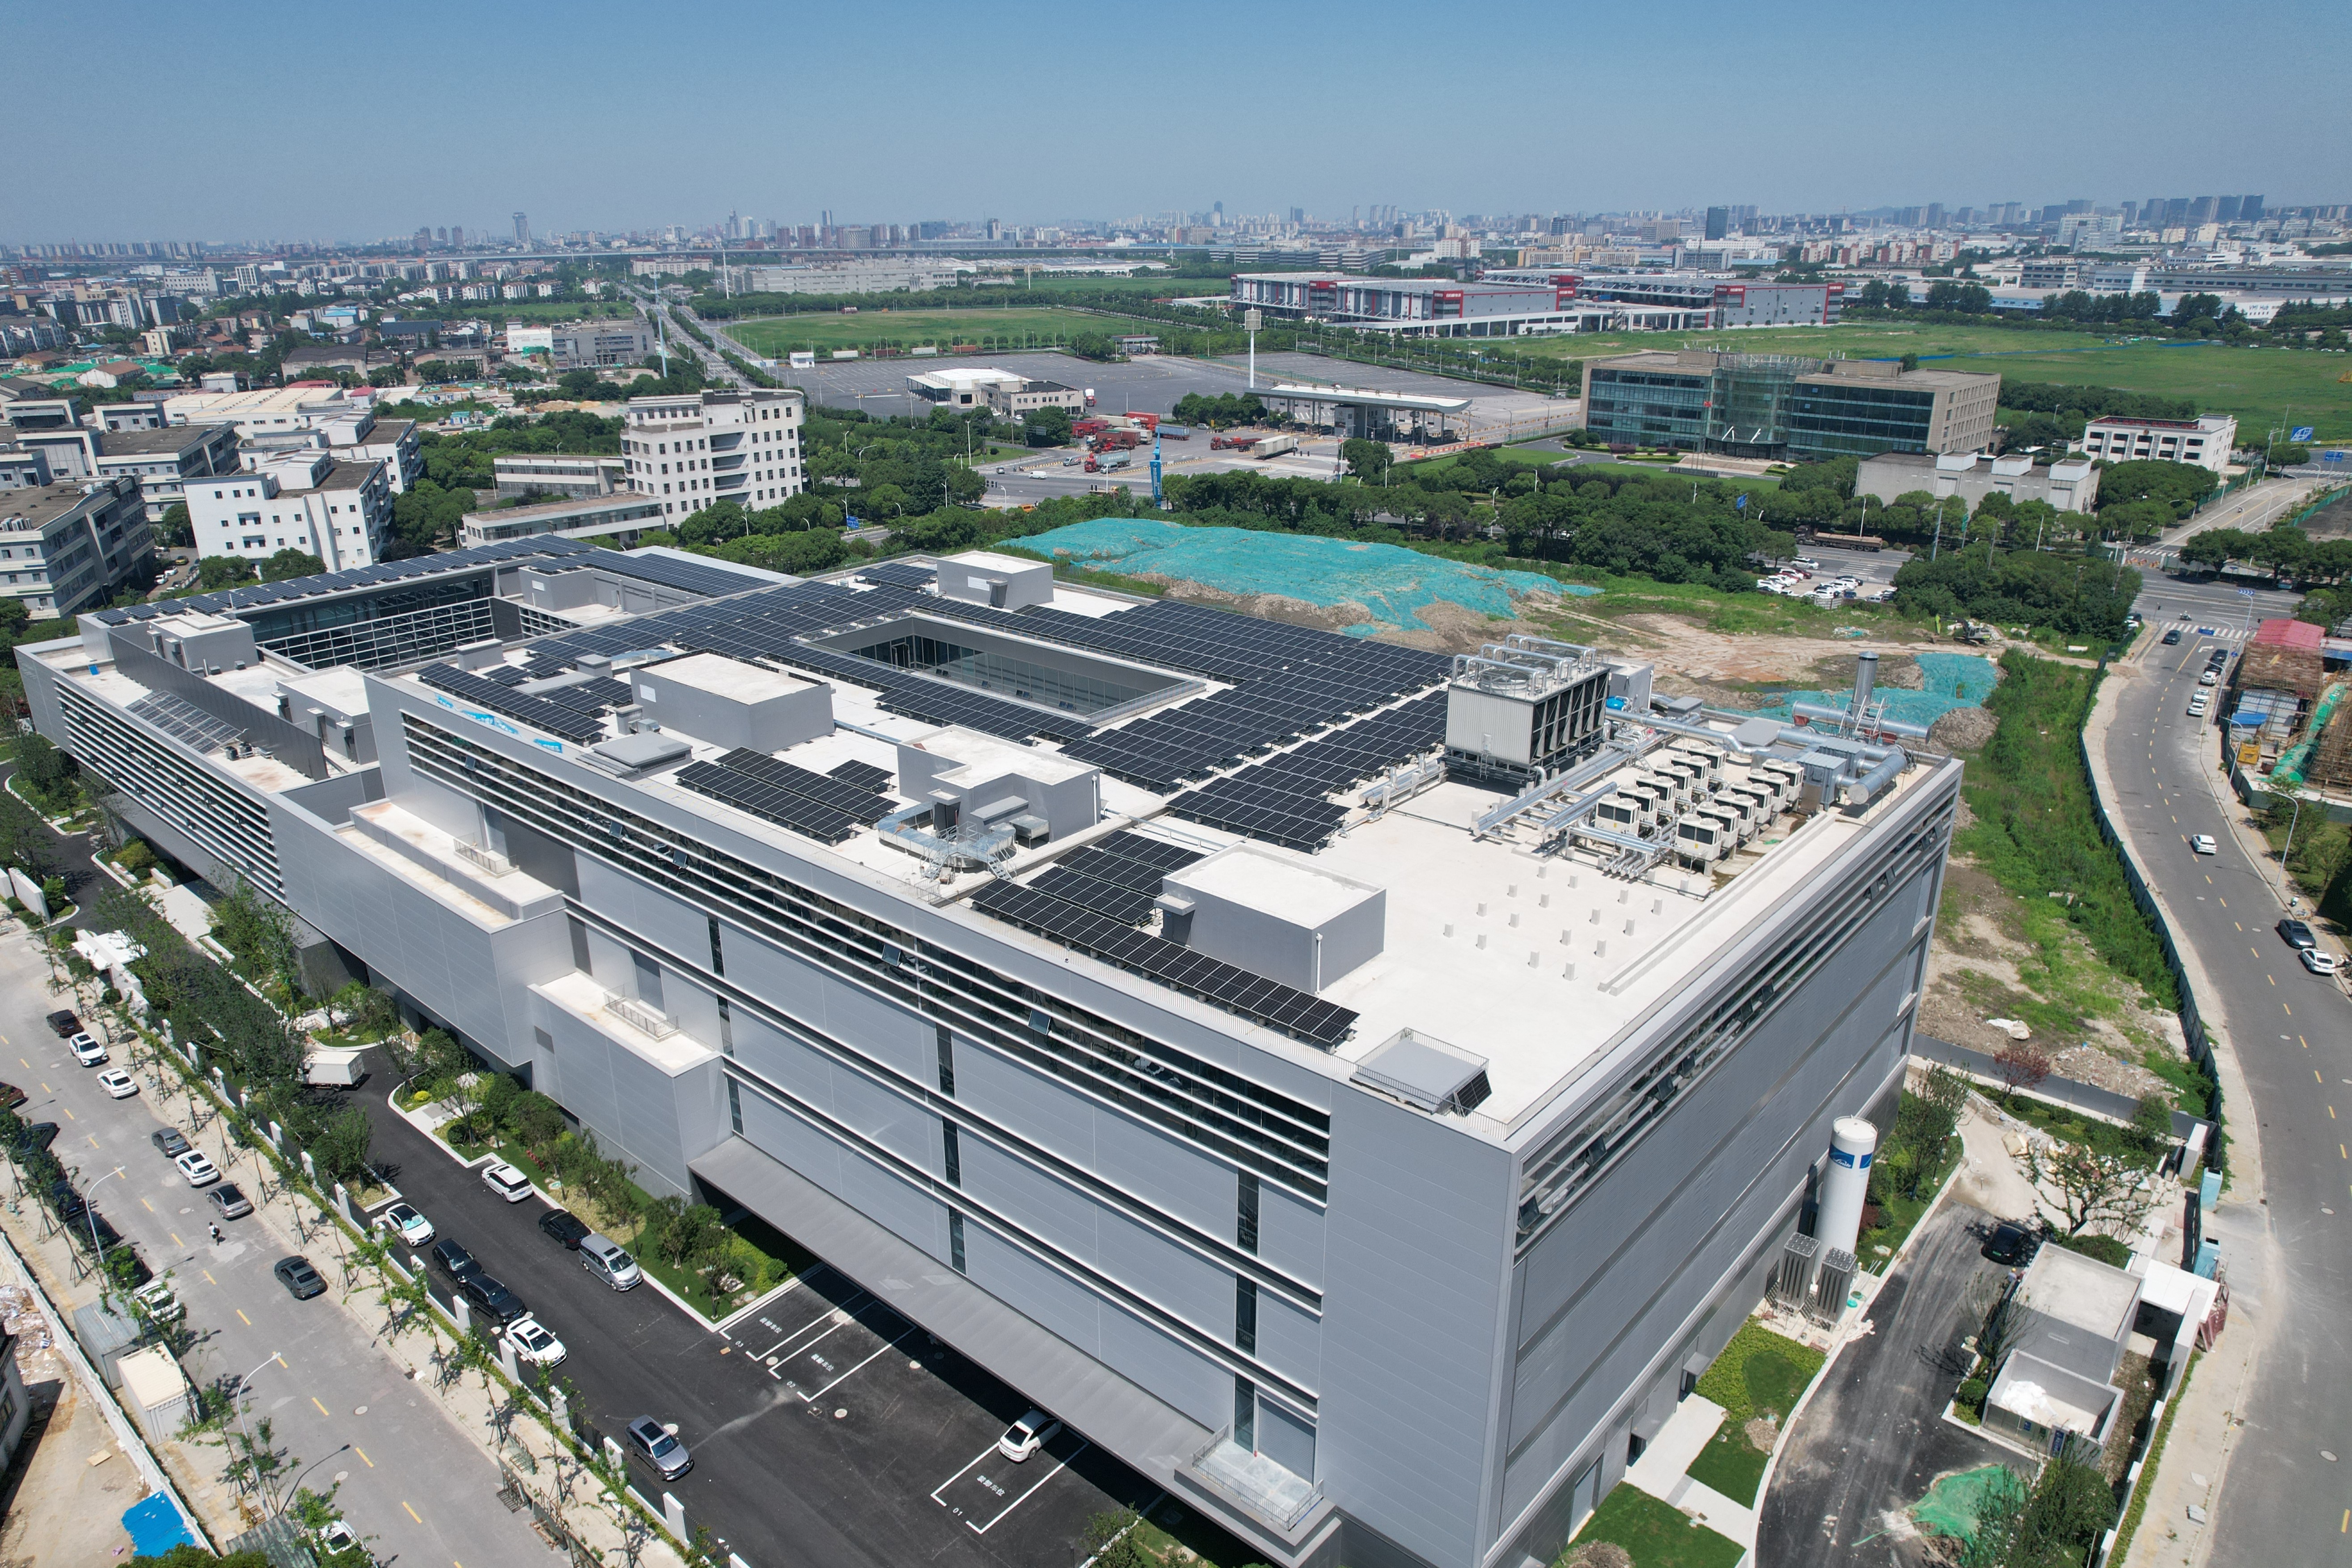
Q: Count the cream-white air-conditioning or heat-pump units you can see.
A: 12